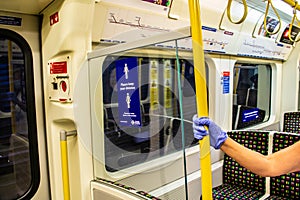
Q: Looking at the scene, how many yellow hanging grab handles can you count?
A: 3